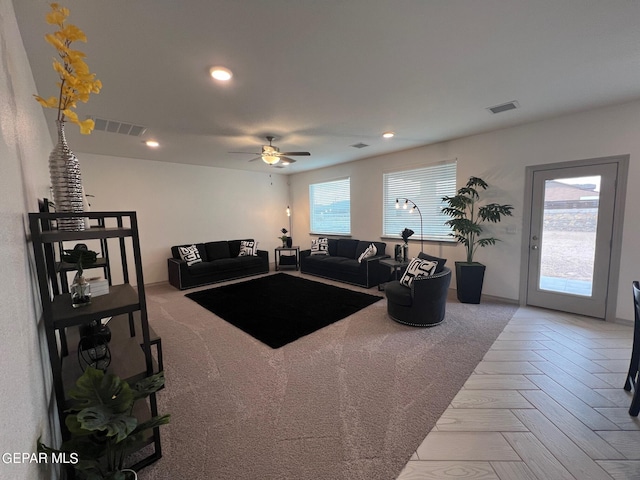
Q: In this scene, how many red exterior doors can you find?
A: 0